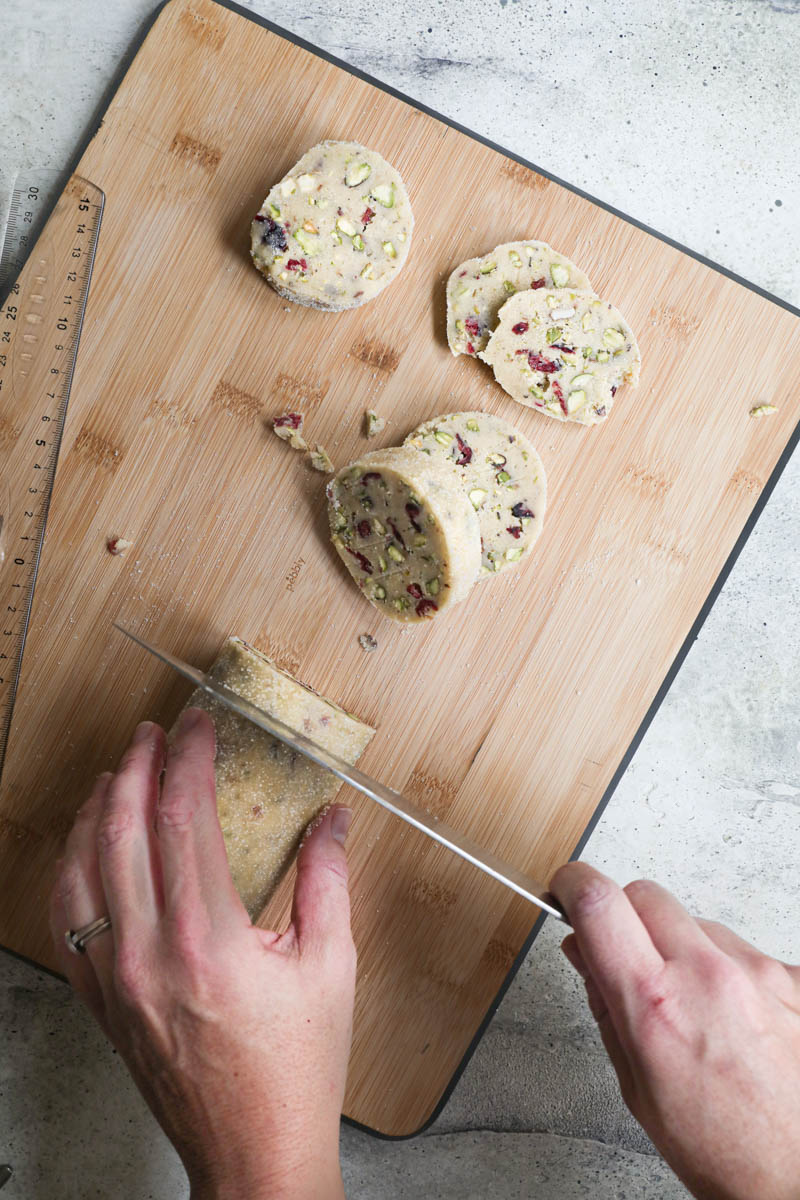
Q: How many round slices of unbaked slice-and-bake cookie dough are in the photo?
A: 5